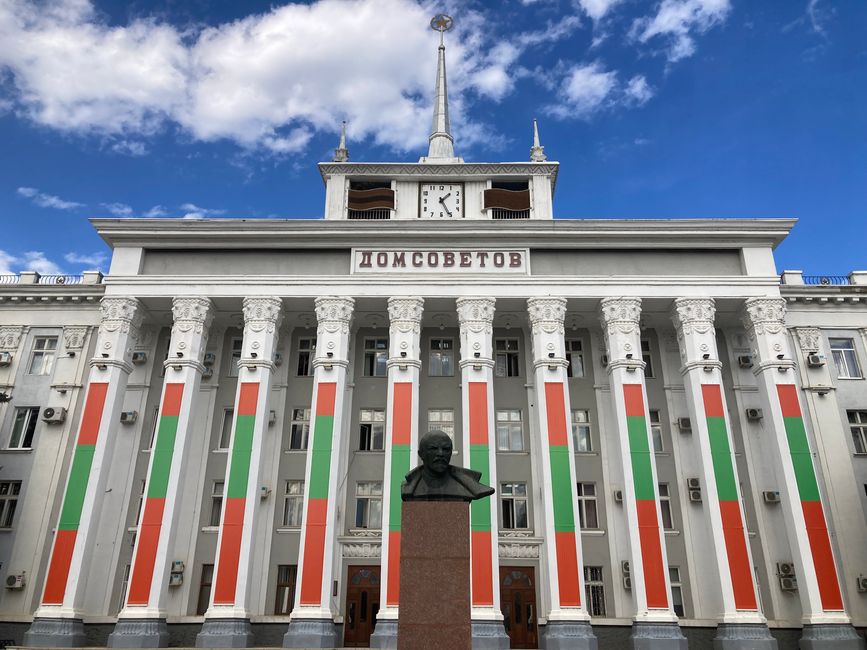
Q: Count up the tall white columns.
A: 10